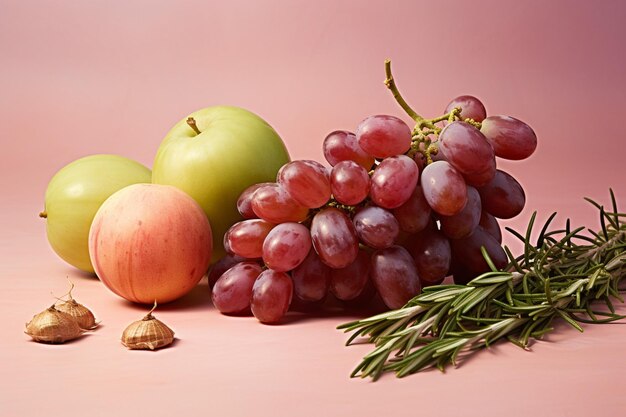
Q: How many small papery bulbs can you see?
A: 3